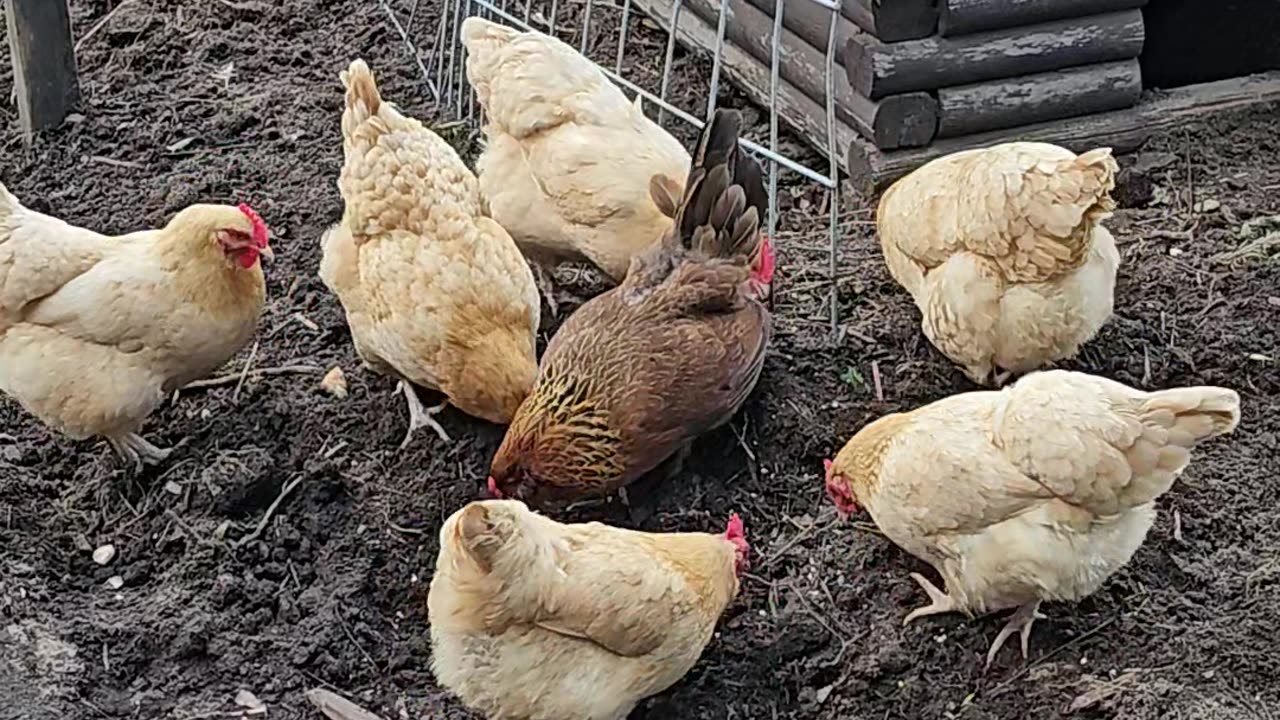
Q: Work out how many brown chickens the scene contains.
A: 1